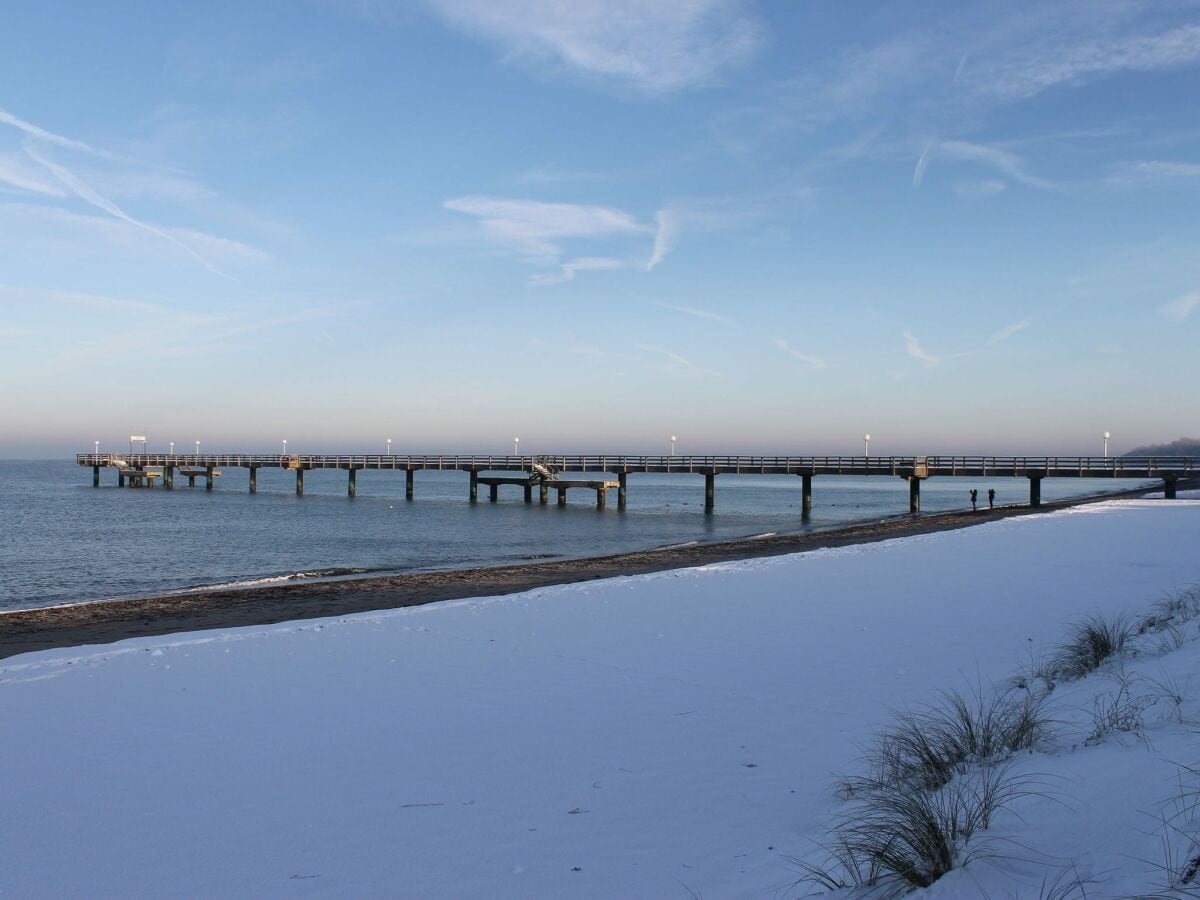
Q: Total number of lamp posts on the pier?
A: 9